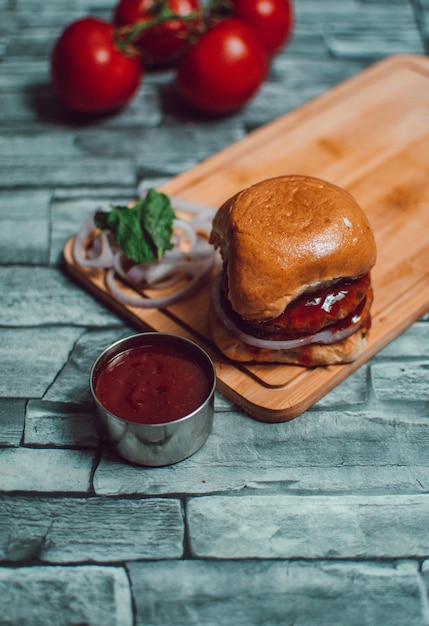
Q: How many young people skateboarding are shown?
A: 0